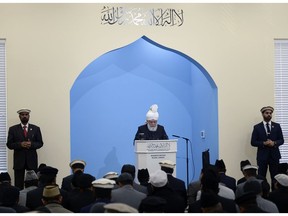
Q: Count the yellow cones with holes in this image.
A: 0